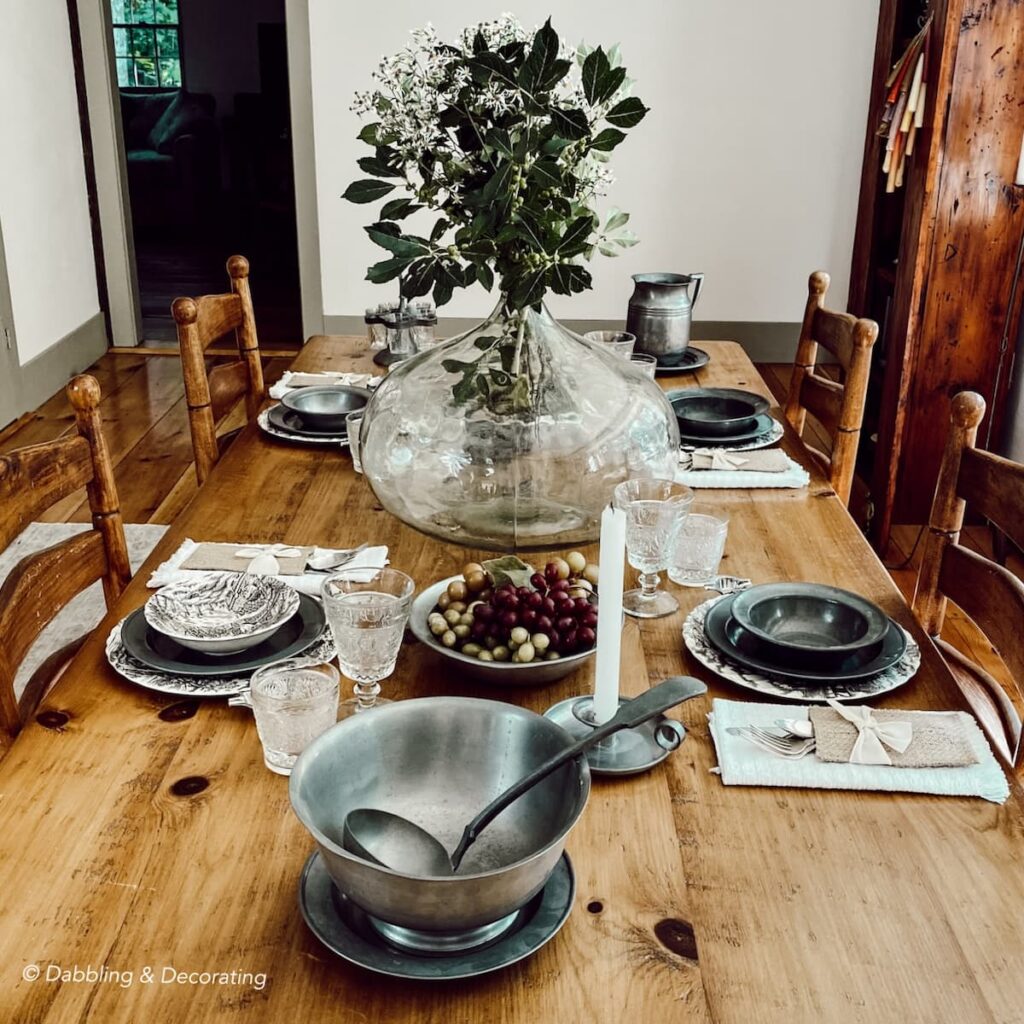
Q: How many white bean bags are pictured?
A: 0